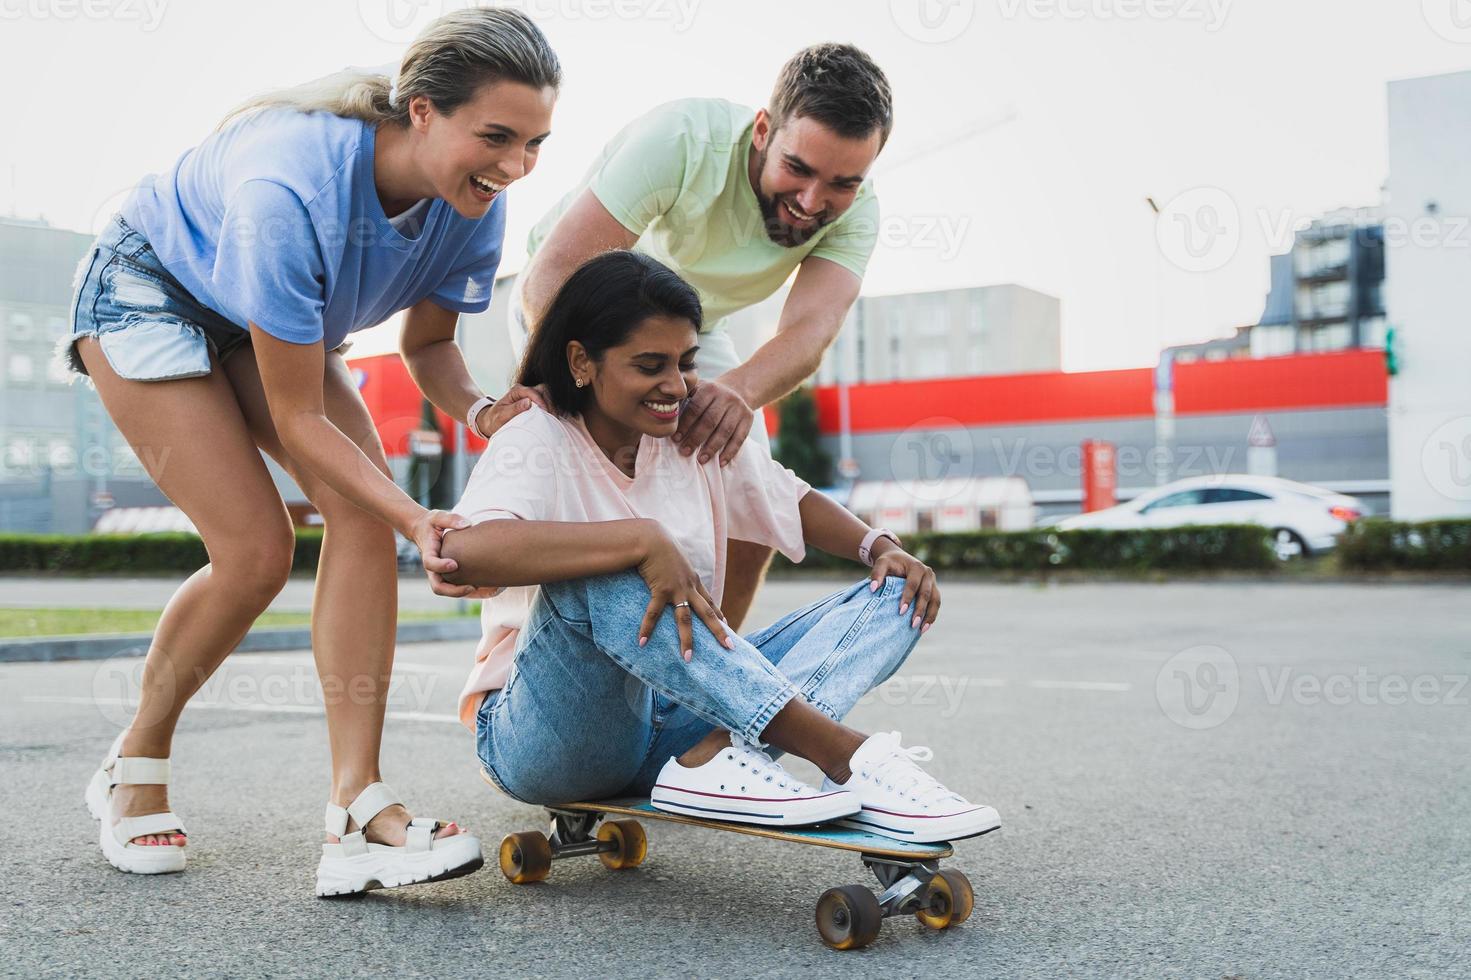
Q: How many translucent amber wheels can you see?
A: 4